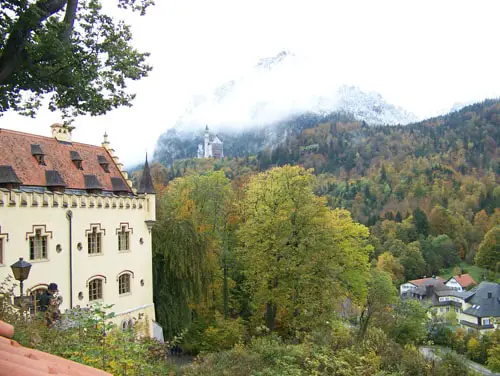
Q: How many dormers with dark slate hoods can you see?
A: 7